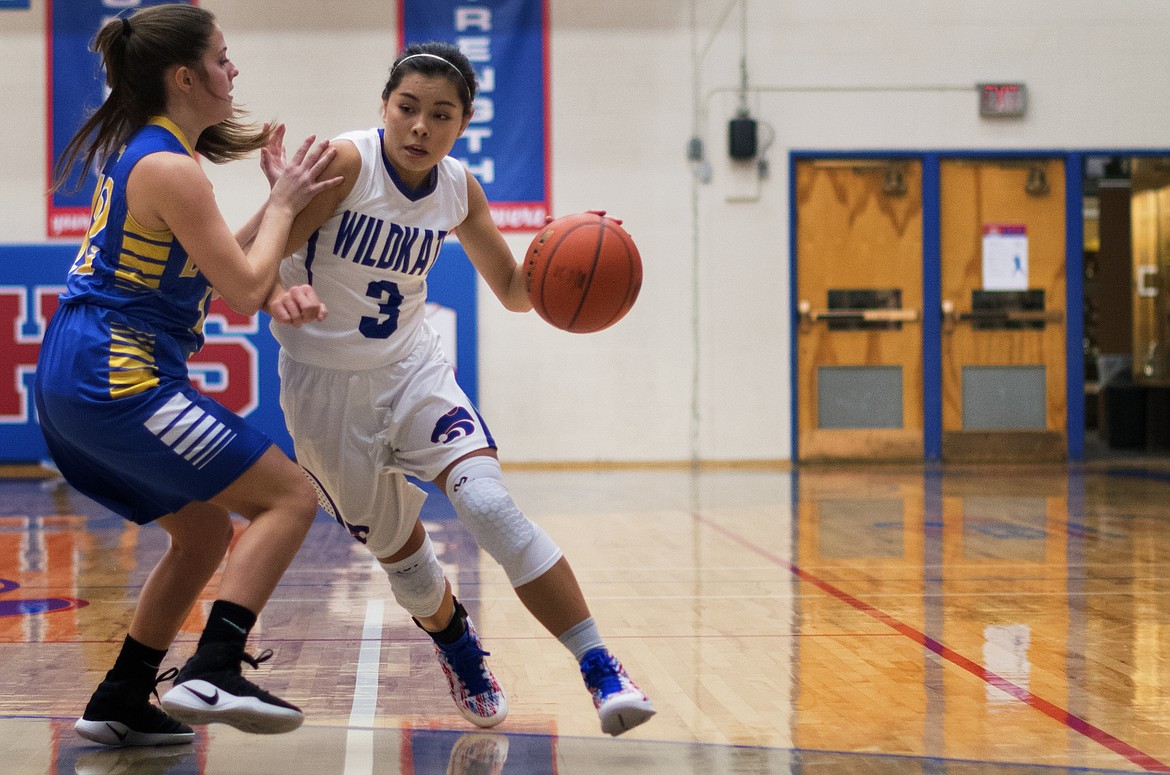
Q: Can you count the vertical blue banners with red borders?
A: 2